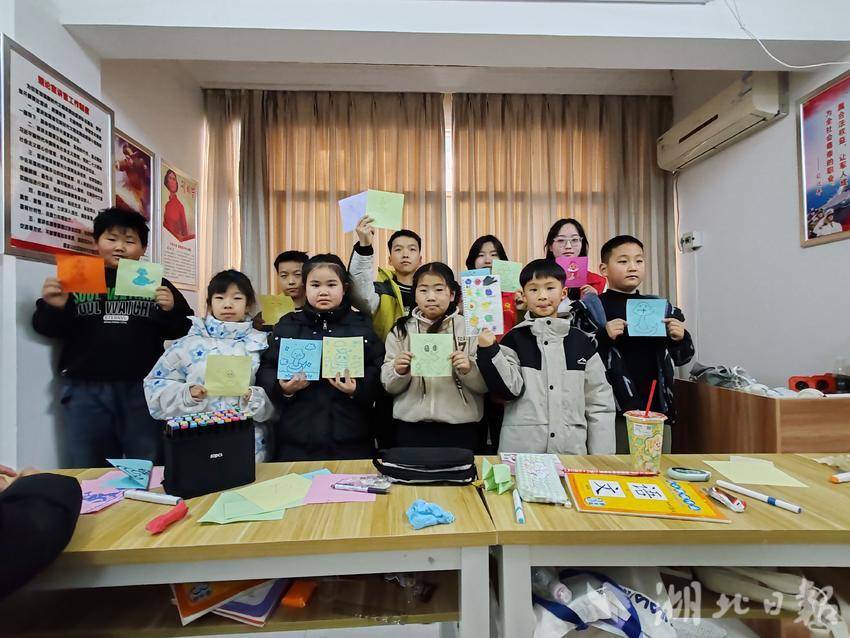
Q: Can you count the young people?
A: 10